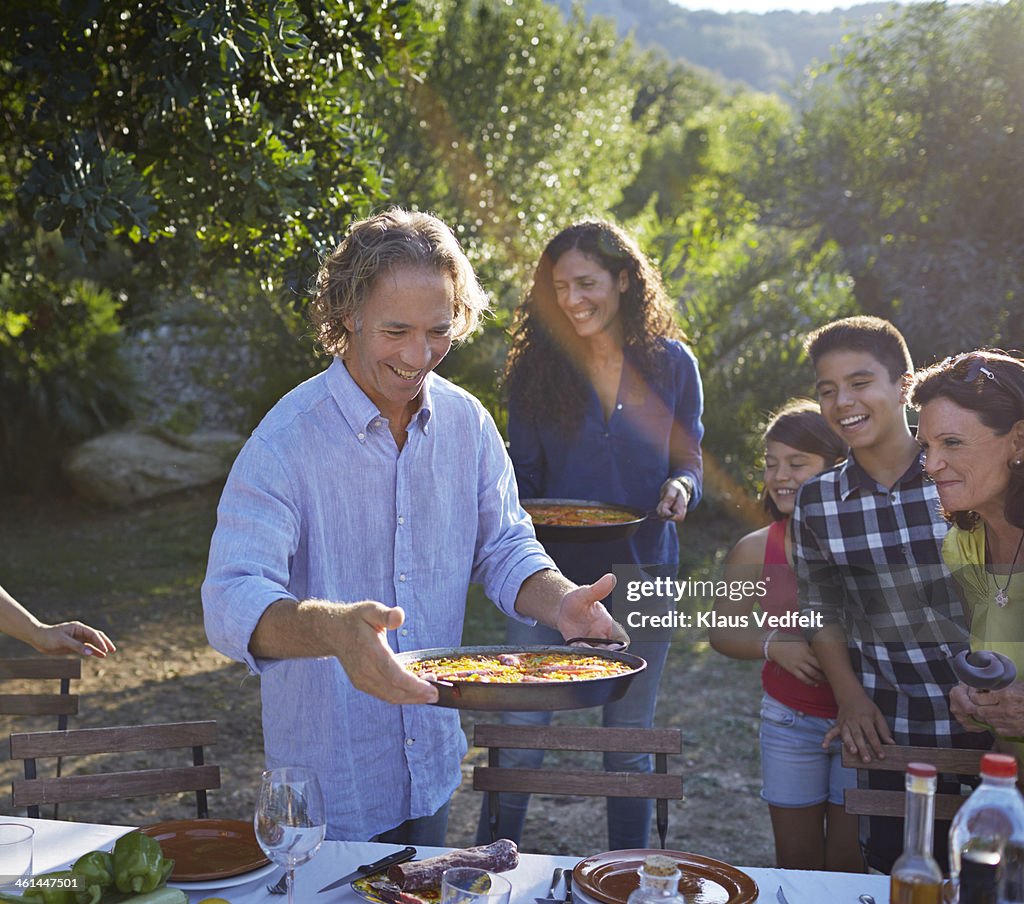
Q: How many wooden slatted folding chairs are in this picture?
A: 4